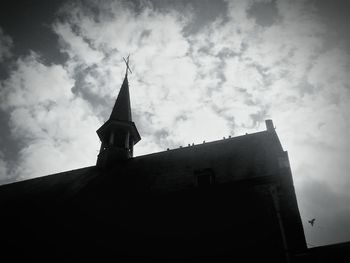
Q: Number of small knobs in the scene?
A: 8